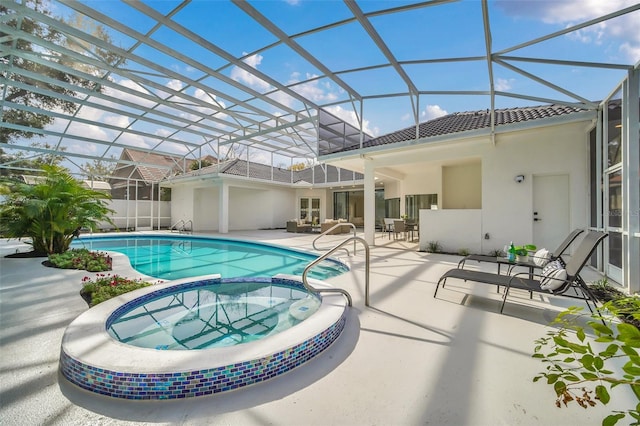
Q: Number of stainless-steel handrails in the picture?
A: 4